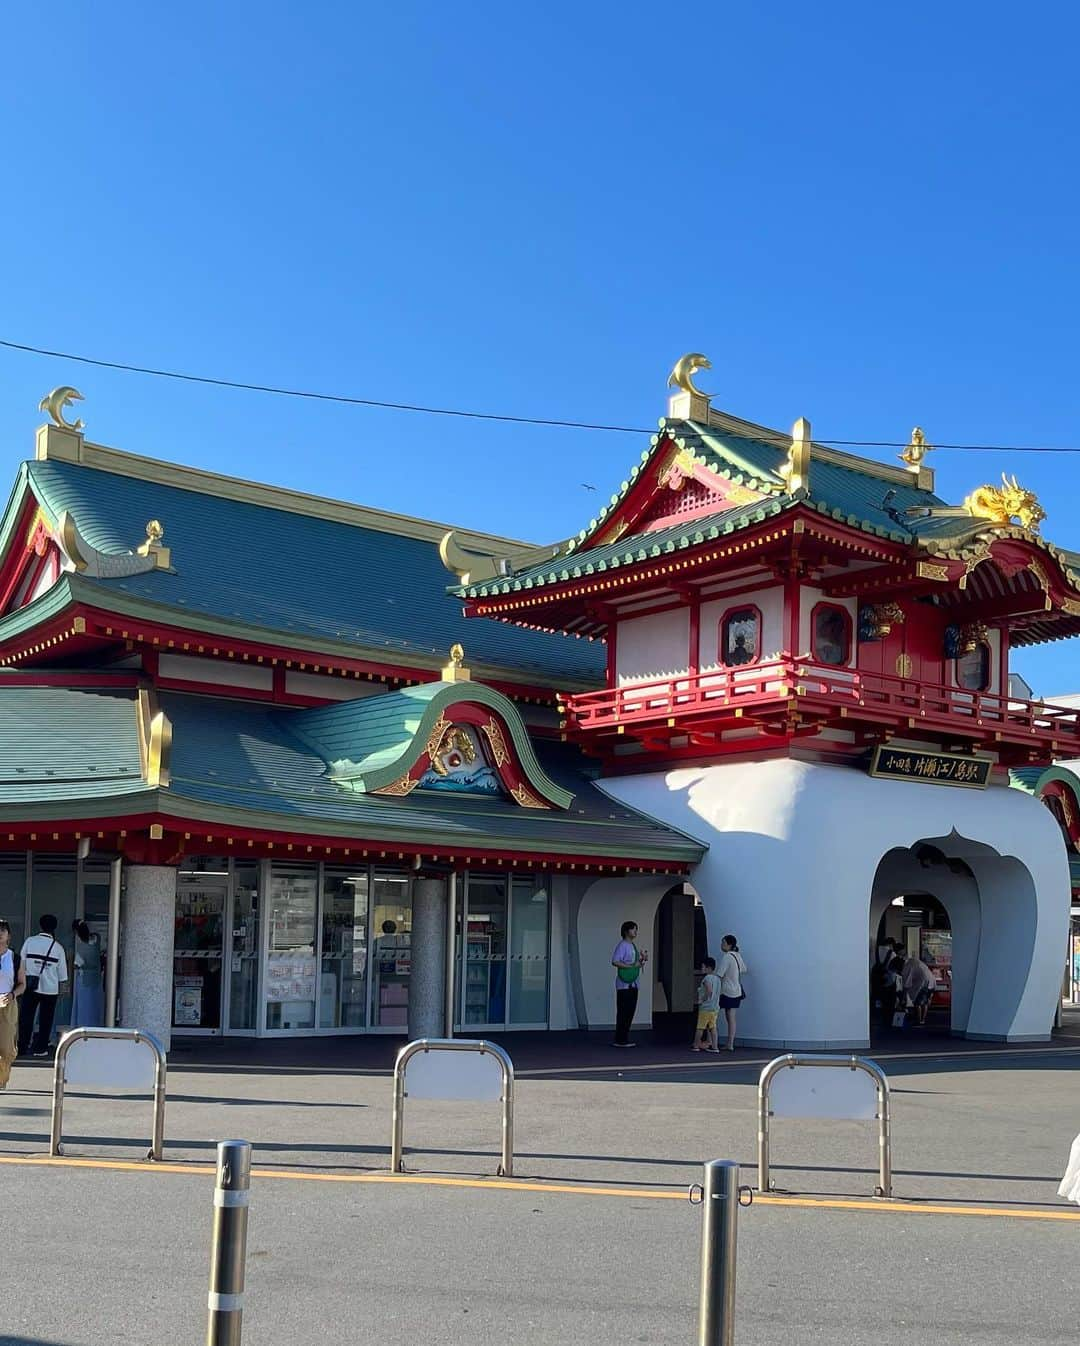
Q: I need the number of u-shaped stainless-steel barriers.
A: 3